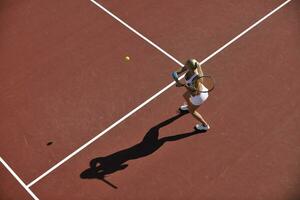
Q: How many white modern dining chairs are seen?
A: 0